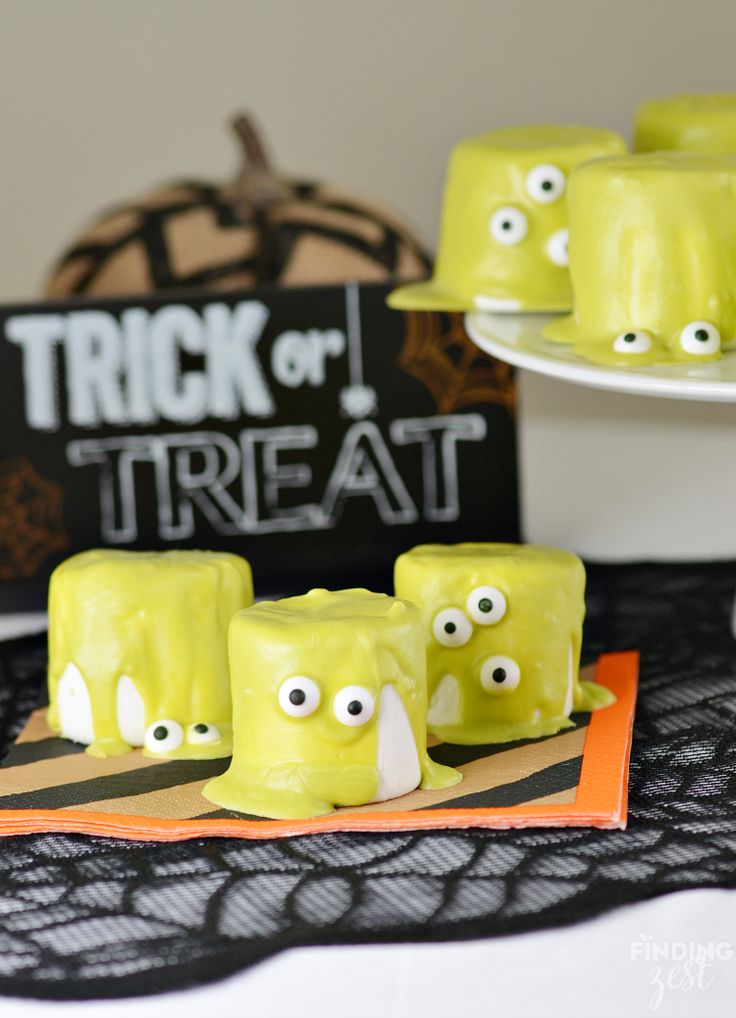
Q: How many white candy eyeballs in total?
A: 12